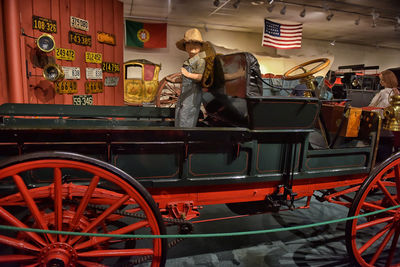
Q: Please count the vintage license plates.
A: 13